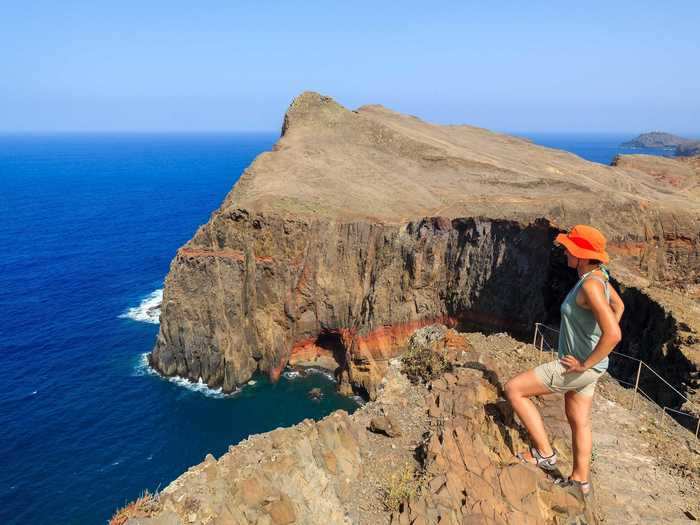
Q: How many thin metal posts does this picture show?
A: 6